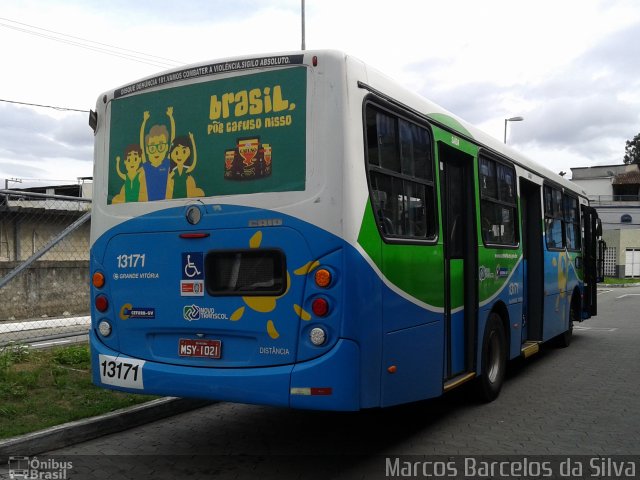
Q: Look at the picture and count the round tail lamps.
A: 6